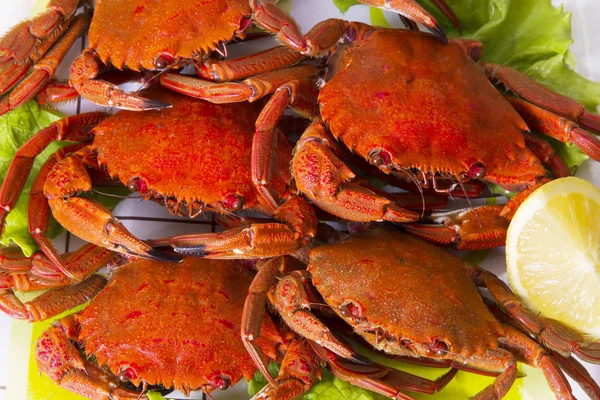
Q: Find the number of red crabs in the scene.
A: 5